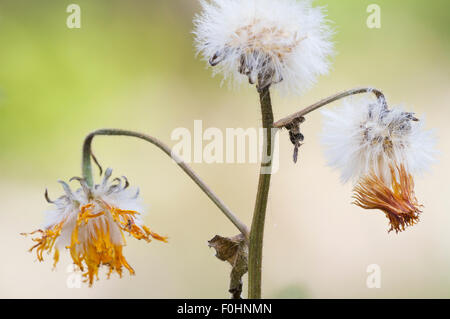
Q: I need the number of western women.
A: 0